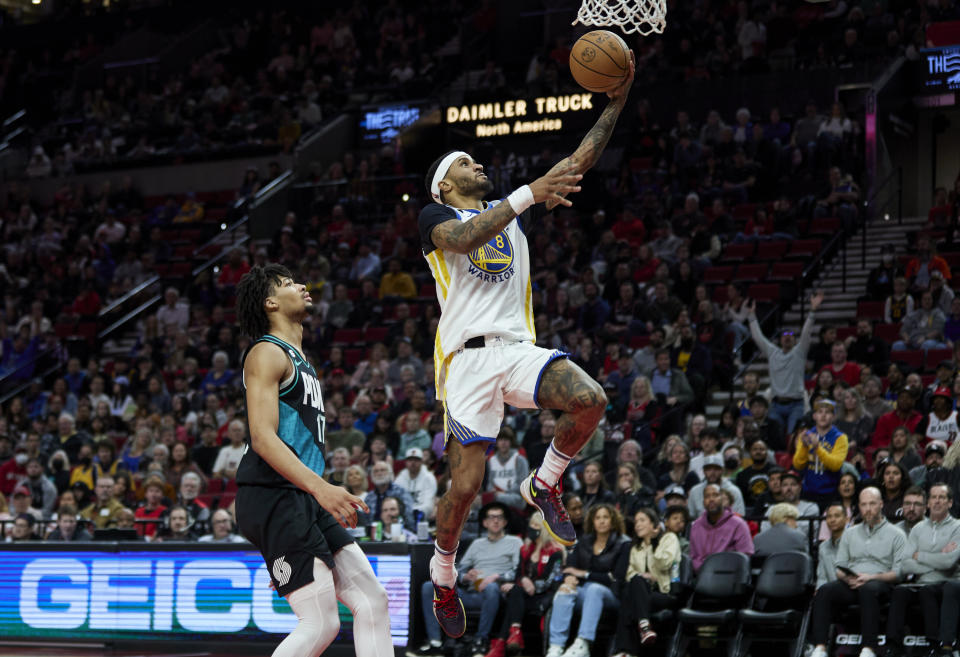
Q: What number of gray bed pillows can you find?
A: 0